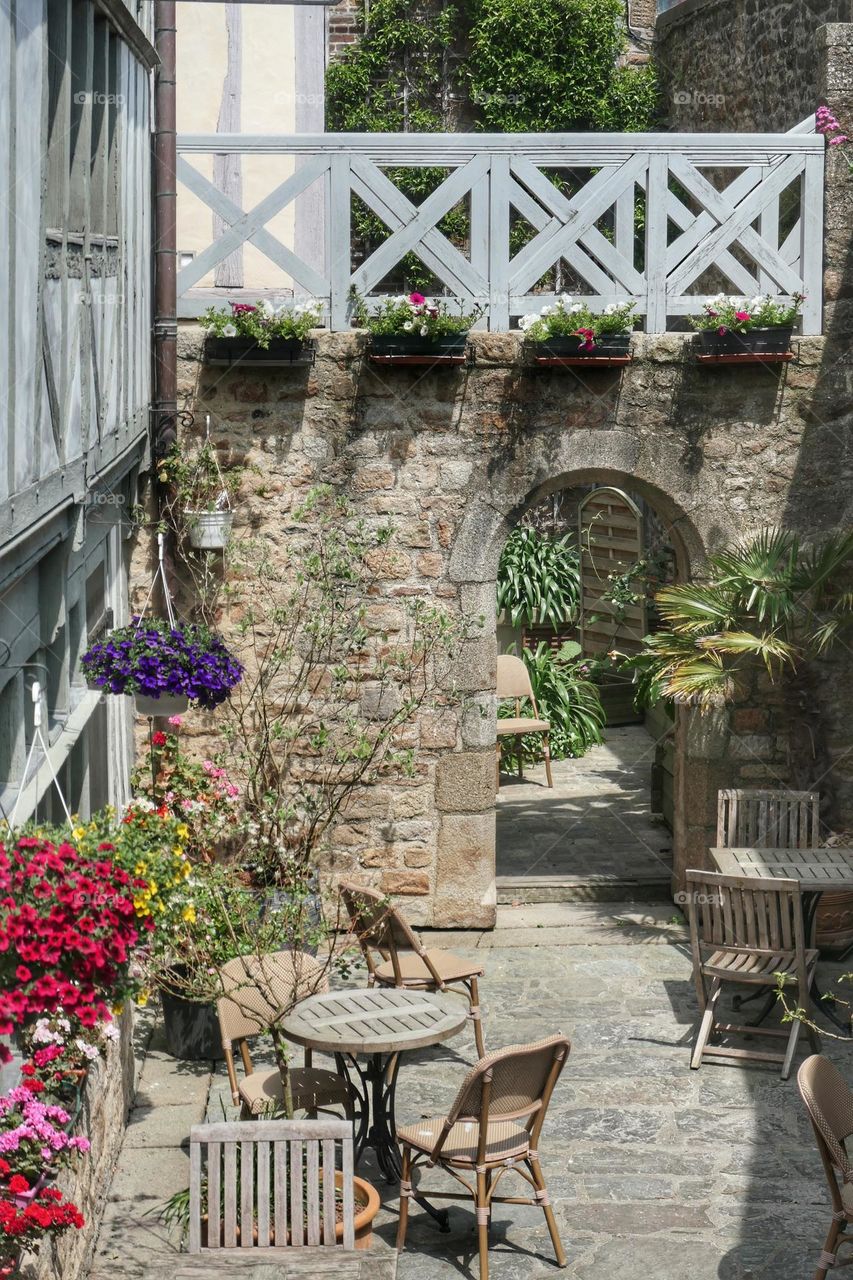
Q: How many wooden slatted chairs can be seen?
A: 3